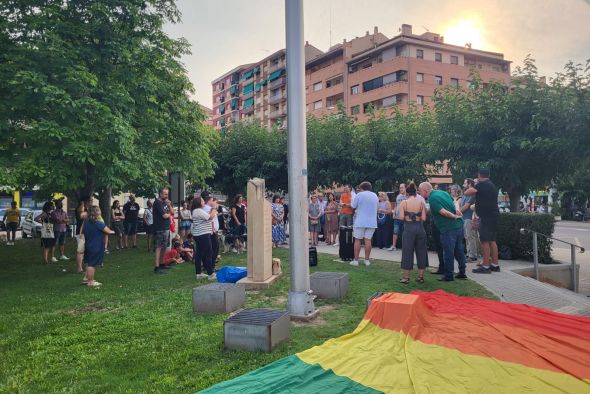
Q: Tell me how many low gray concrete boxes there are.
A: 3